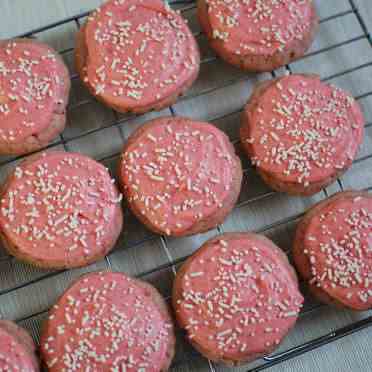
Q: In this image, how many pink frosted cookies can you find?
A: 10